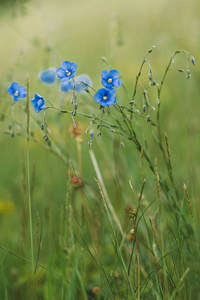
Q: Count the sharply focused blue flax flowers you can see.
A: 5